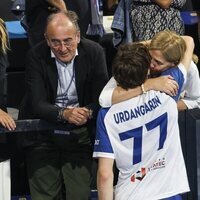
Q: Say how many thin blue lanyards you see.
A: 1